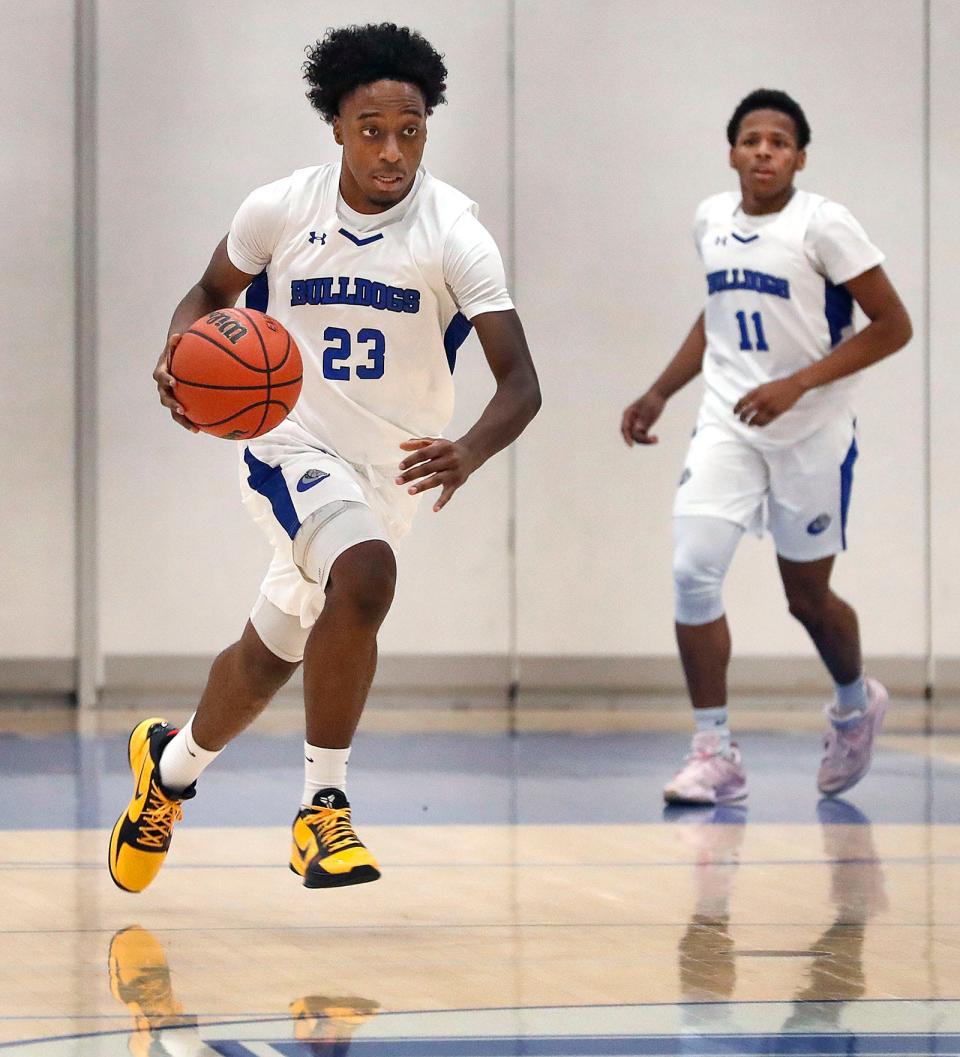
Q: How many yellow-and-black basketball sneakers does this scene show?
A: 2